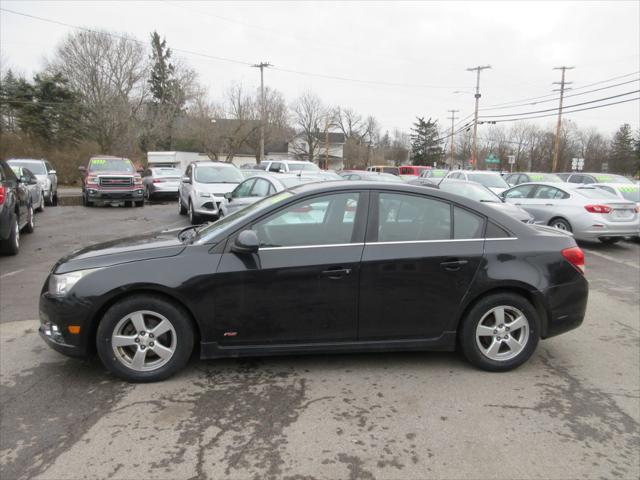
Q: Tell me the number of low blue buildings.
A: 0